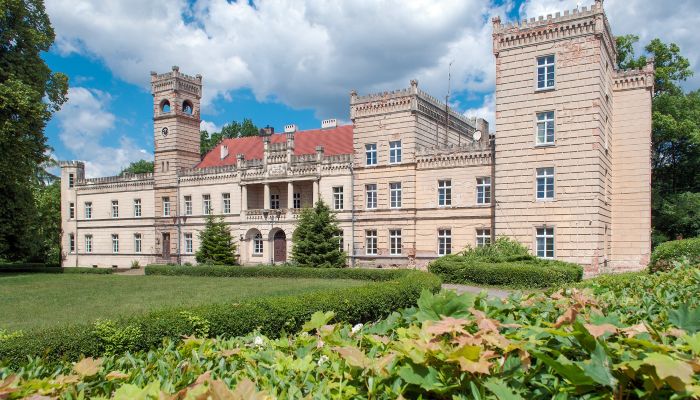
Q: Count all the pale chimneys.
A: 3